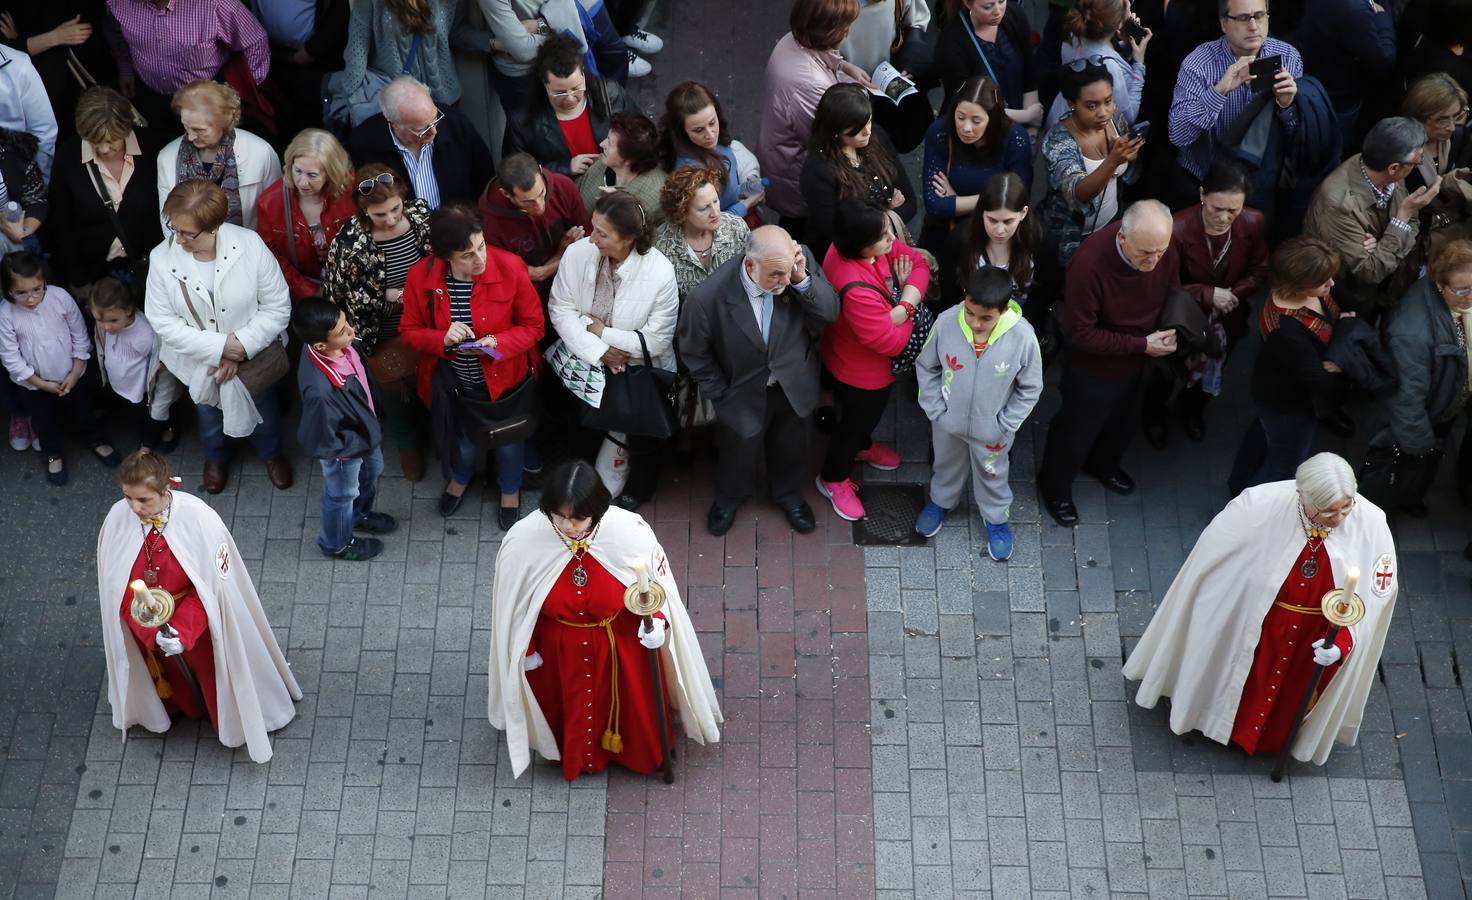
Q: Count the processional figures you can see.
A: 3